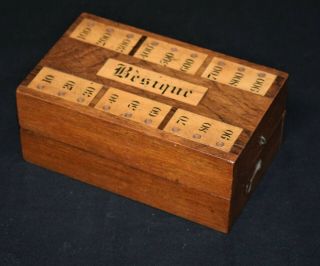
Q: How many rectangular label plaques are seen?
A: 7